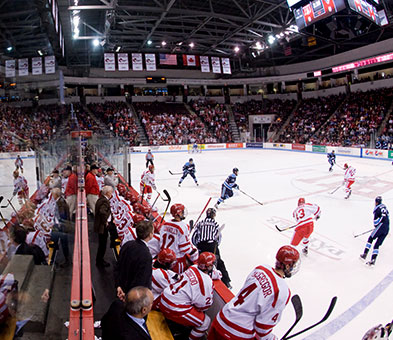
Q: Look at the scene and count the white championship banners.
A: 11